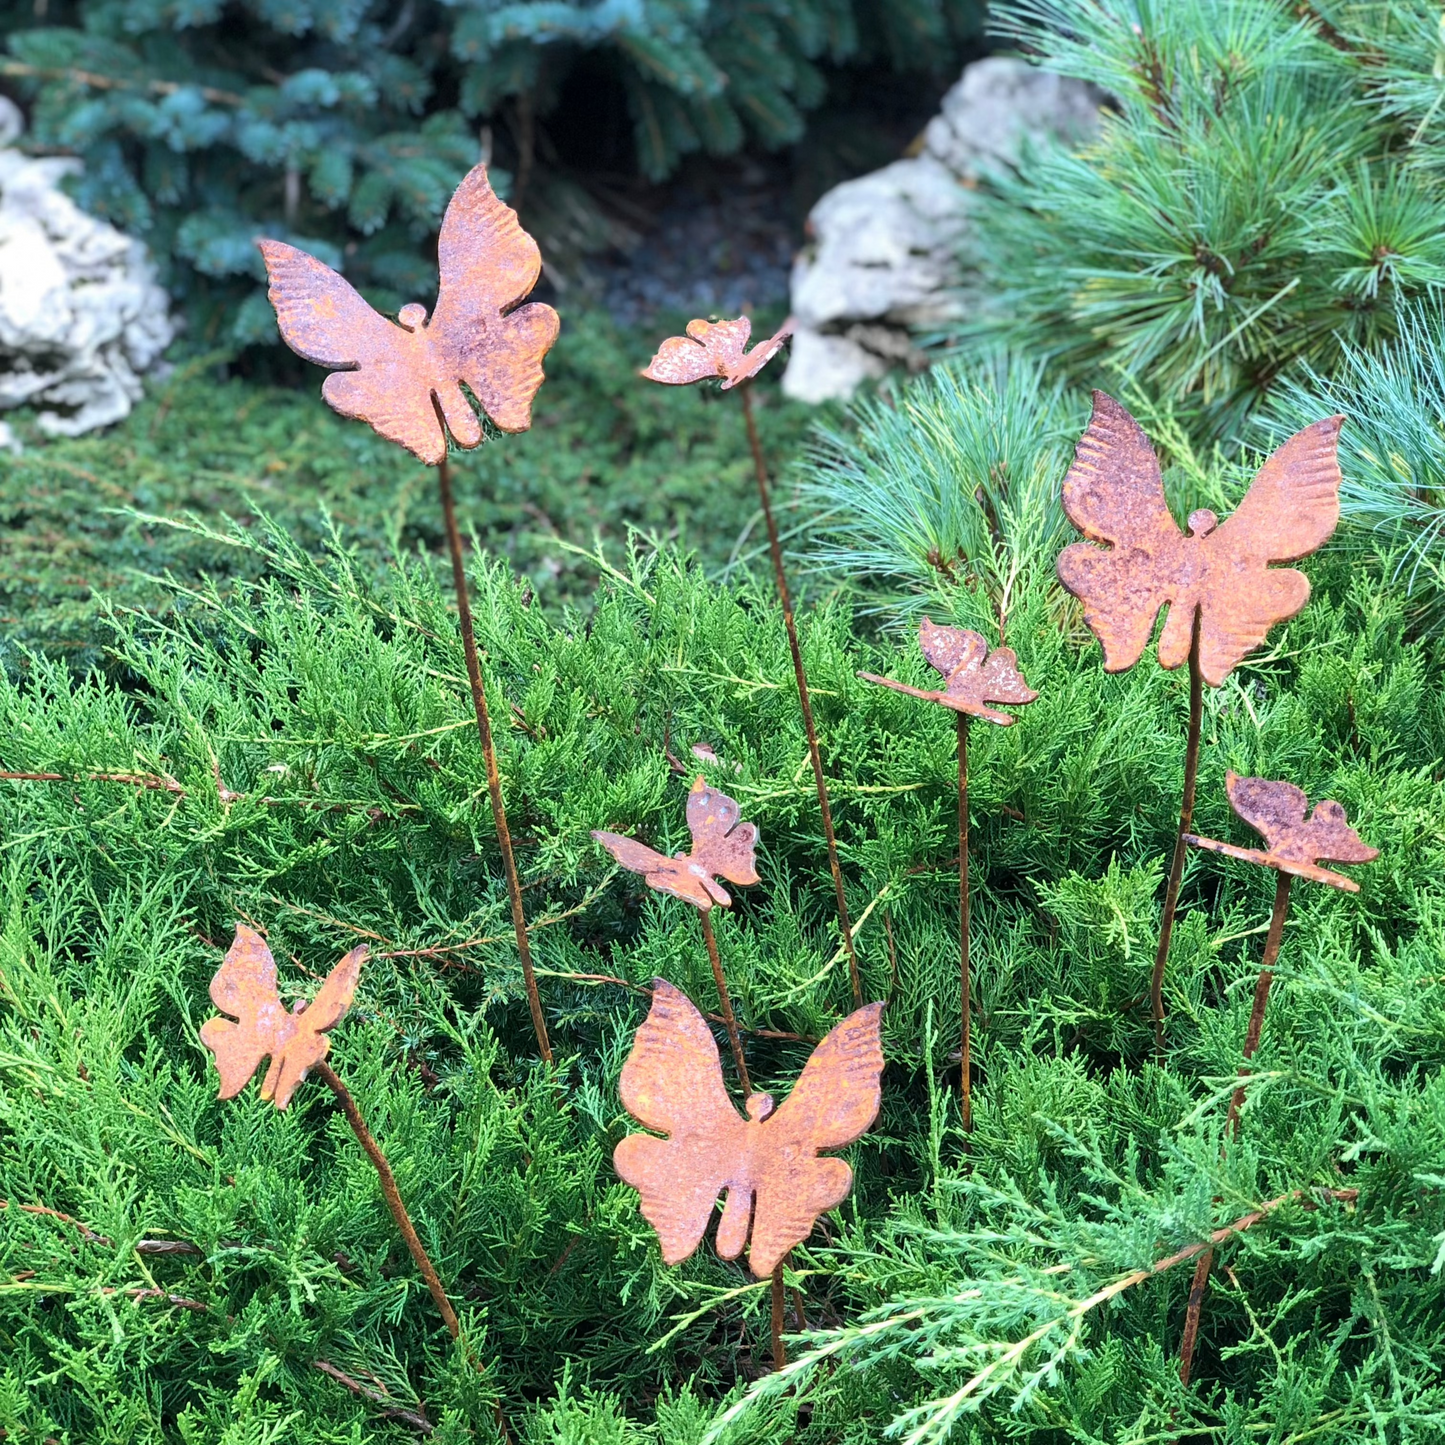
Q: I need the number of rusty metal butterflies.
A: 8